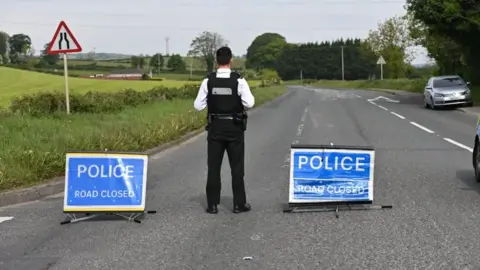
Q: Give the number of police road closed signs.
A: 2